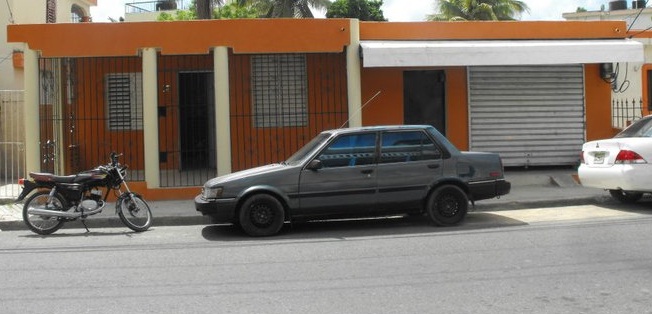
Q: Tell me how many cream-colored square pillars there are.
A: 4